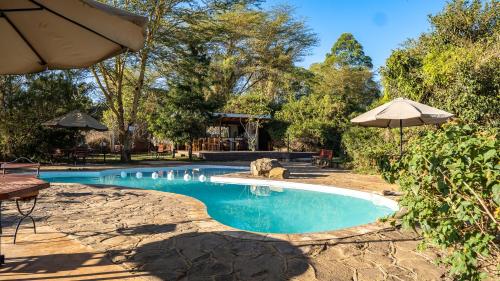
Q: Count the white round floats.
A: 6